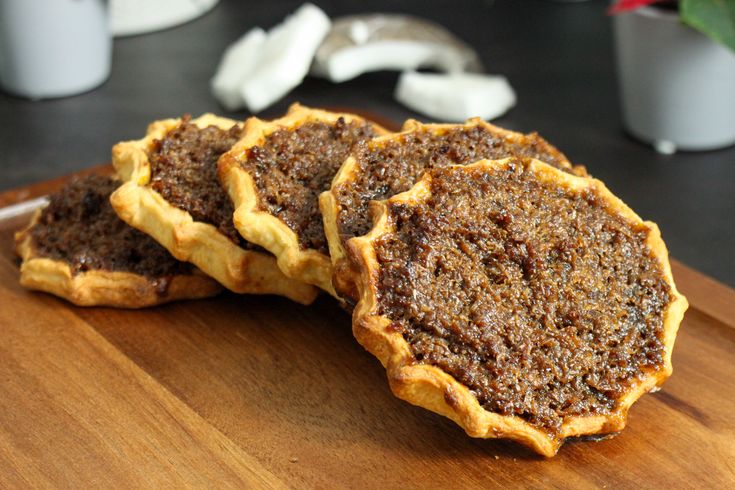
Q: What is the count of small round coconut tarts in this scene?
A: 5